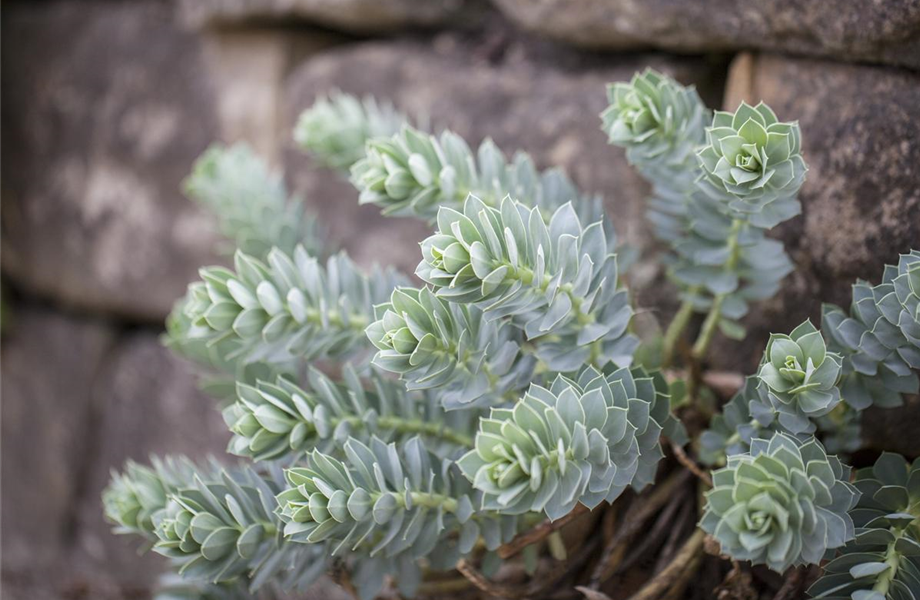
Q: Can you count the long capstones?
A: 2